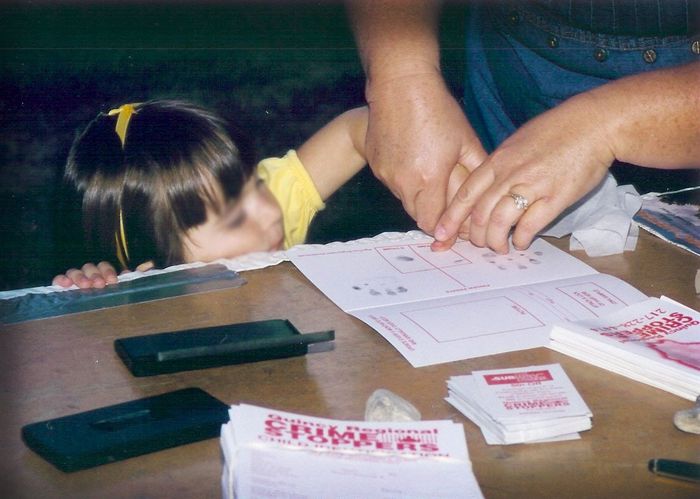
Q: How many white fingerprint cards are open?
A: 1